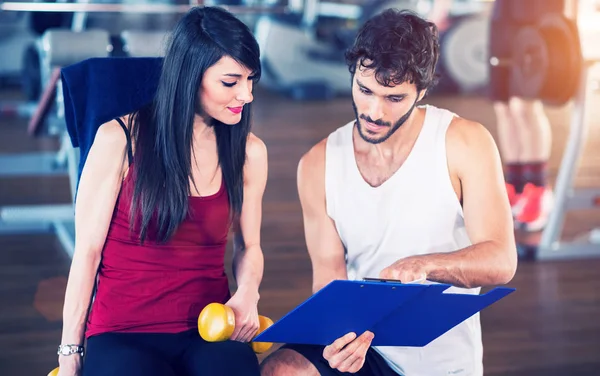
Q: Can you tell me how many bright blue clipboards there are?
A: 1